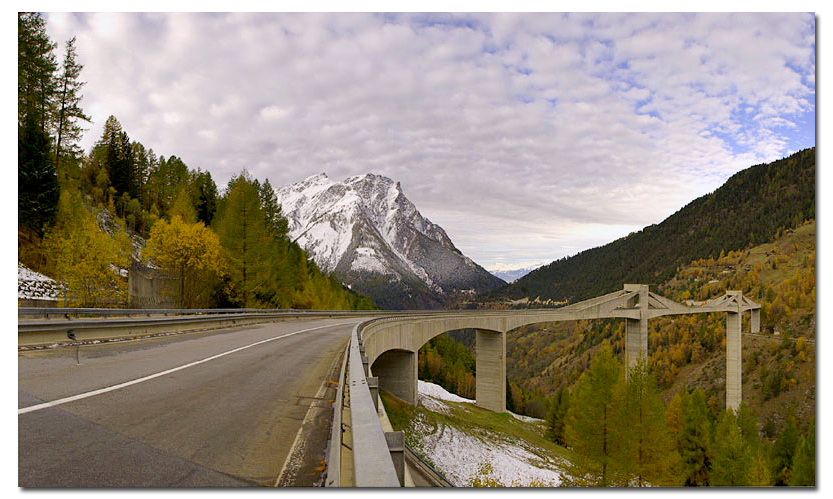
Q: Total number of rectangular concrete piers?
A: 5